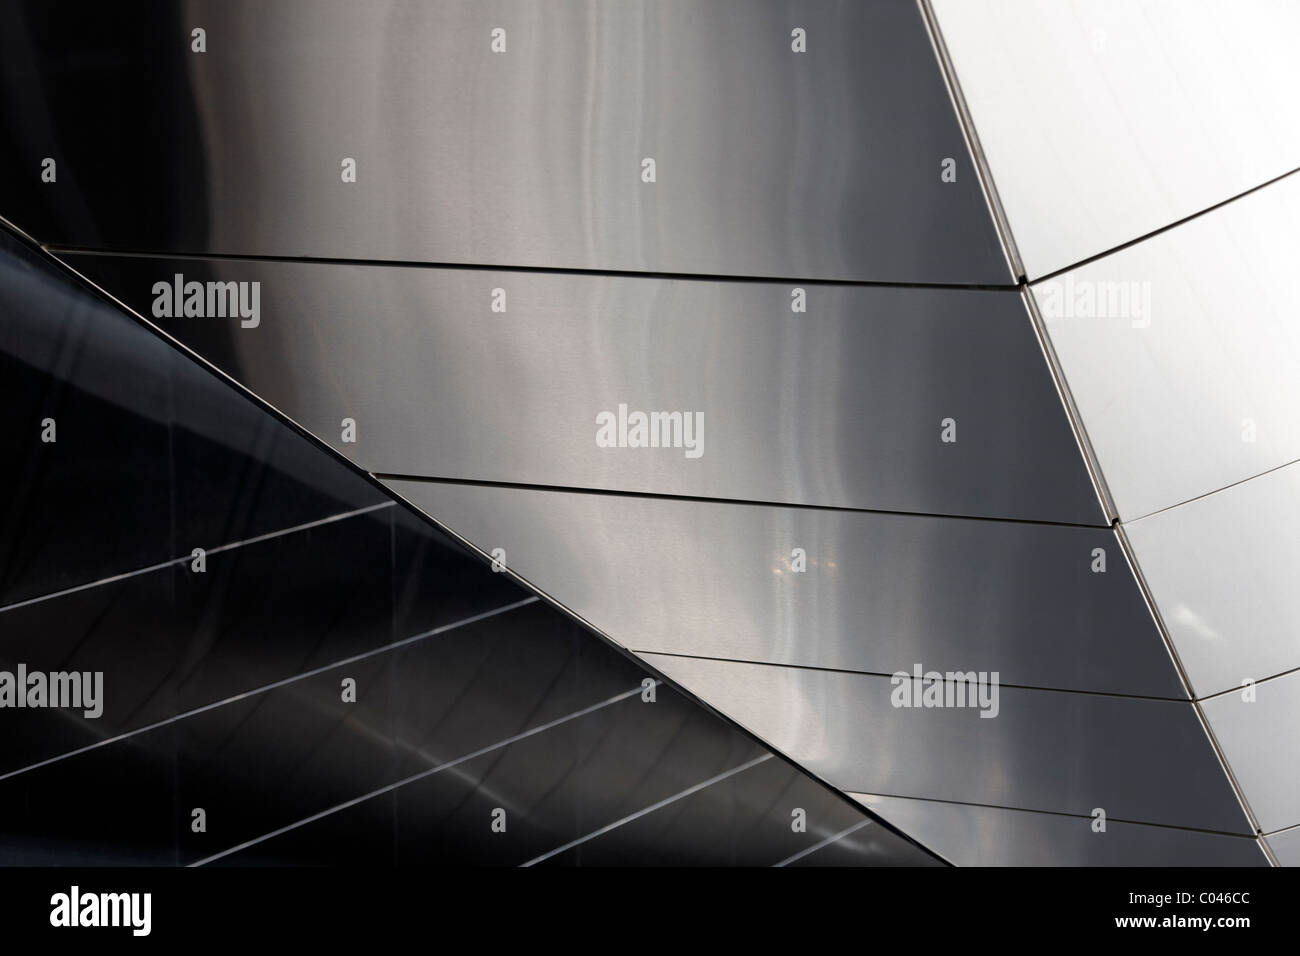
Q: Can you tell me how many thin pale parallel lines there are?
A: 5